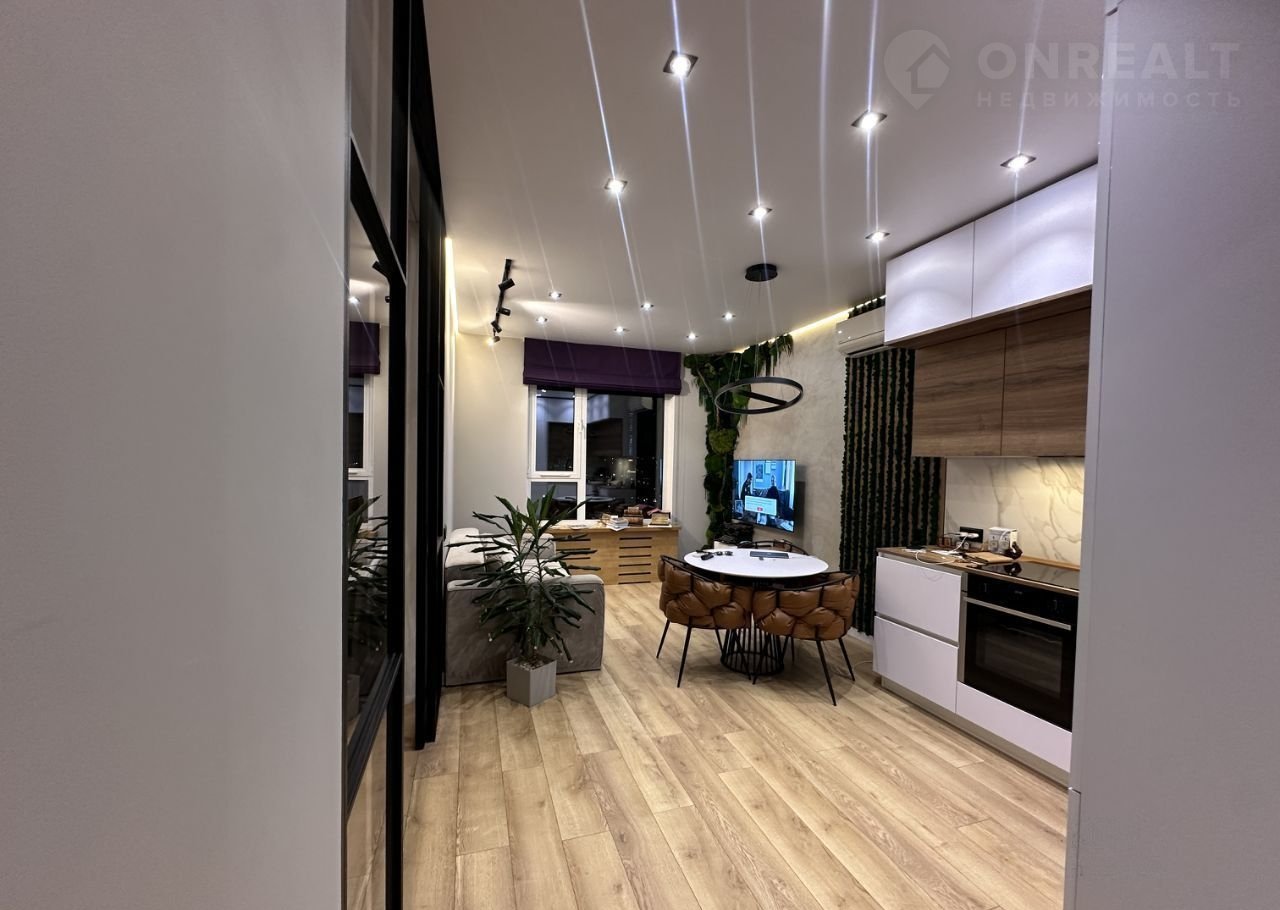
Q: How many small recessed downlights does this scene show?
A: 12